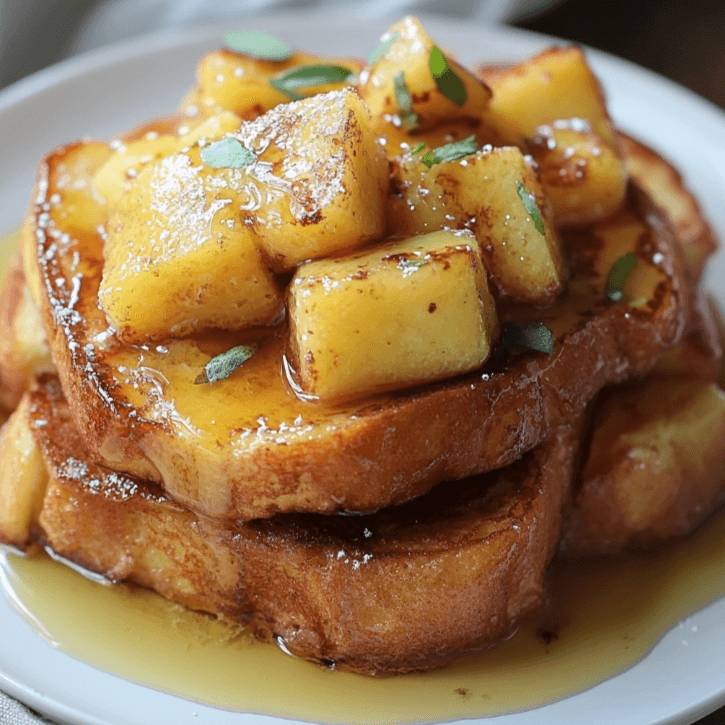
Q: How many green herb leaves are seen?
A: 11